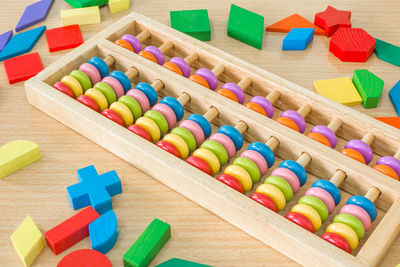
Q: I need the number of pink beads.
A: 10